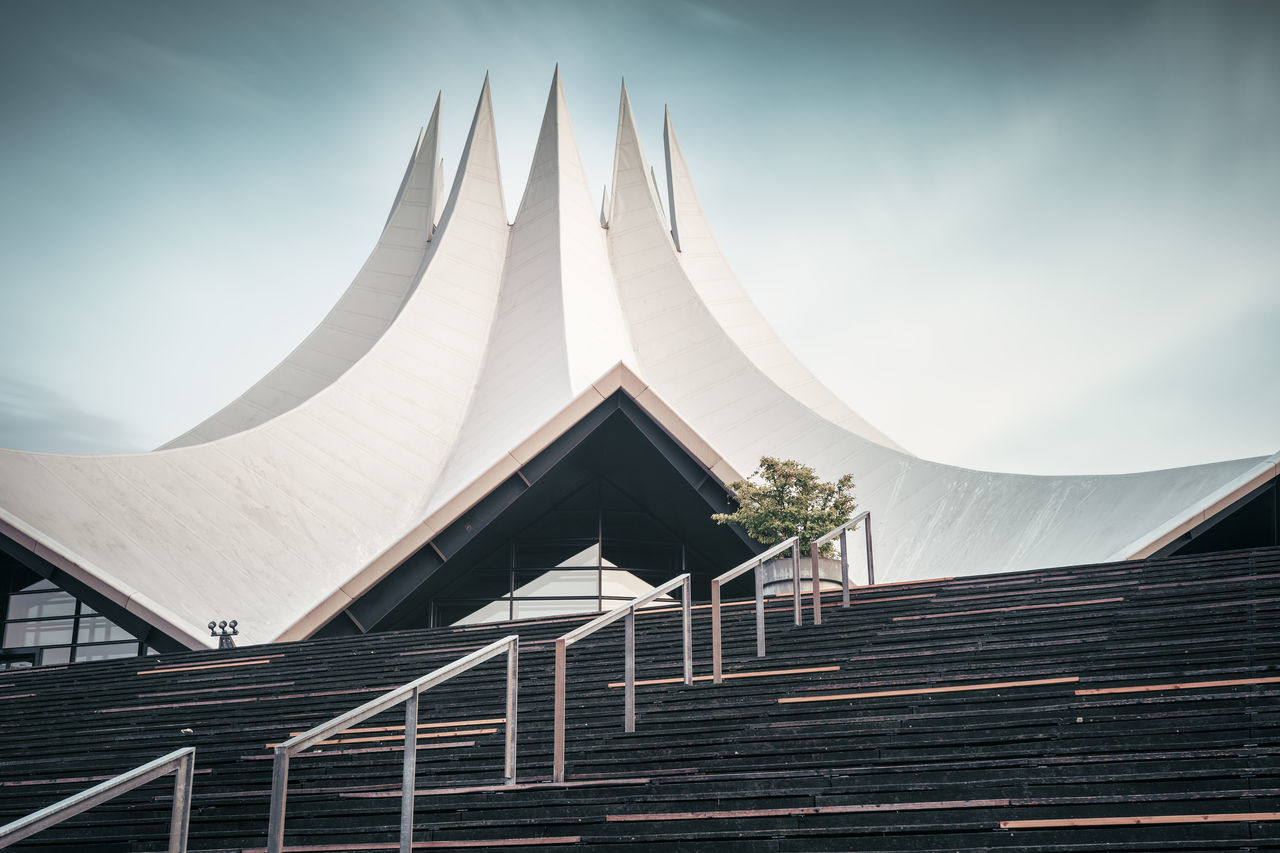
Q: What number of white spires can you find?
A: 9